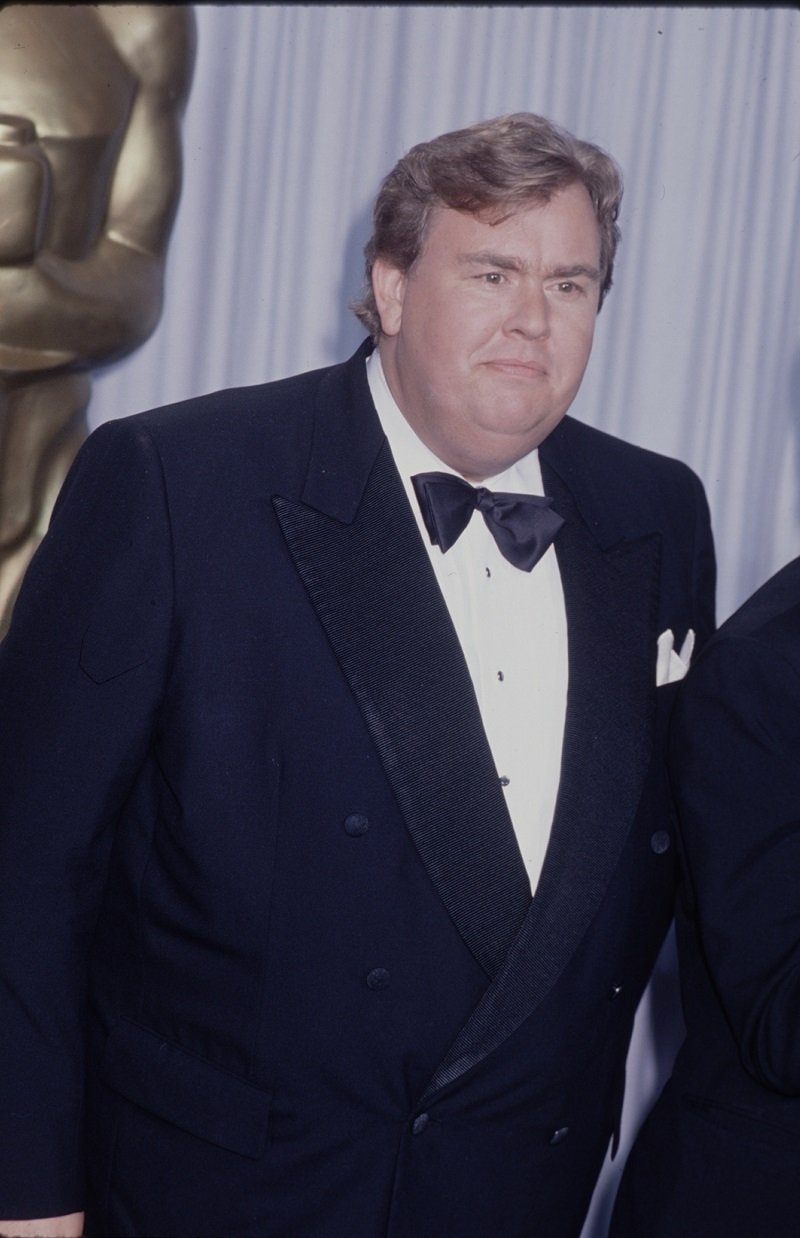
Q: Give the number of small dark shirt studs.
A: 3